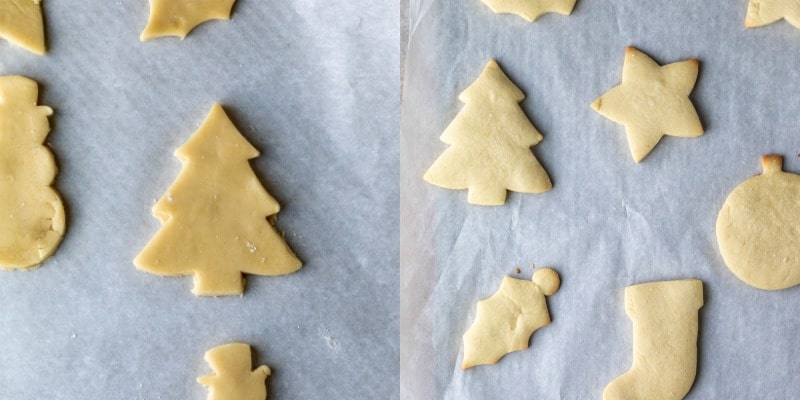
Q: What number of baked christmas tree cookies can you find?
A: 1